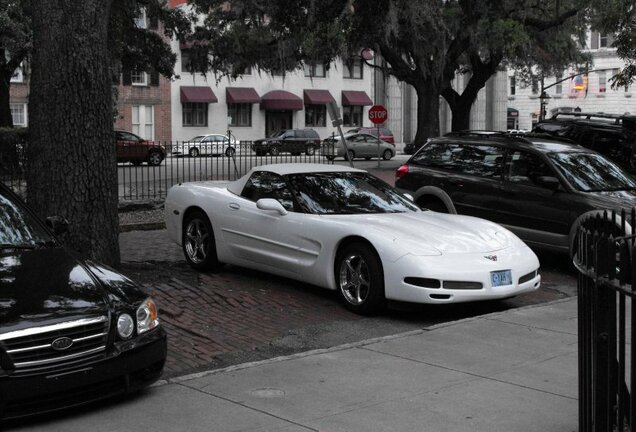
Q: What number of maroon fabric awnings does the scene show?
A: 5